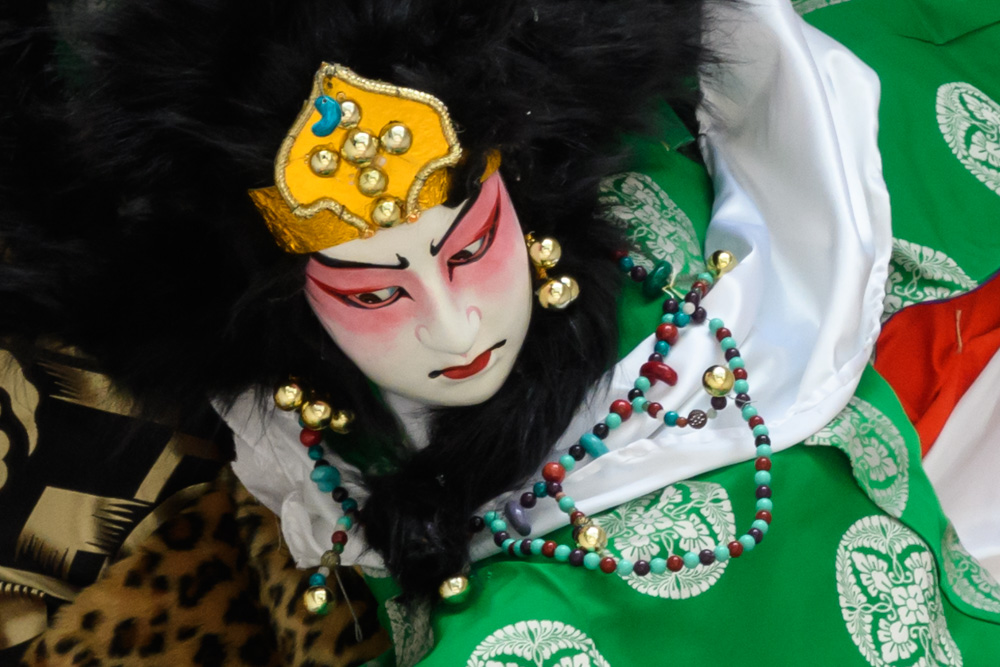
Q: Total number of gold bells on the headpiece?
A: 6